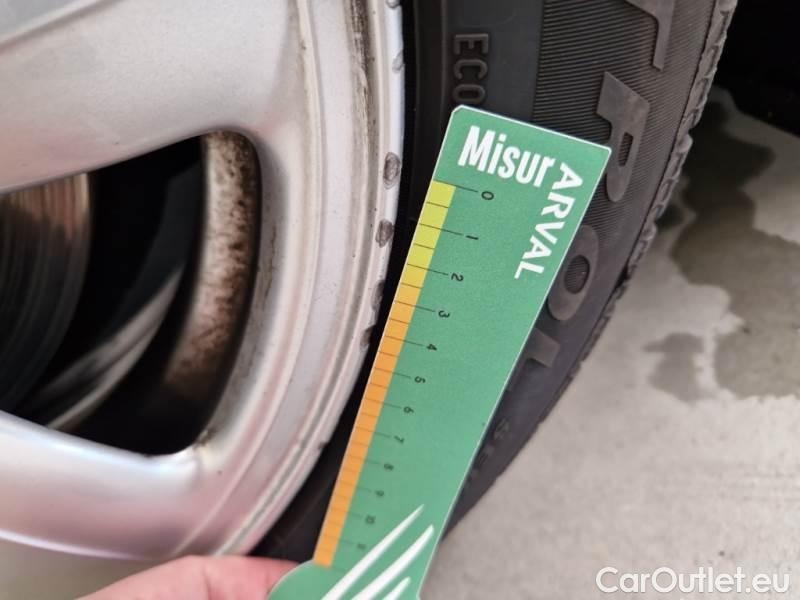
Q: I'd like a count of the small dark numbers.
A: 12